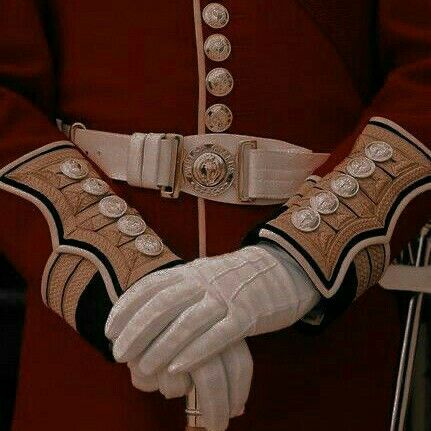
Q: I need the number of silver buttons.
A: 14